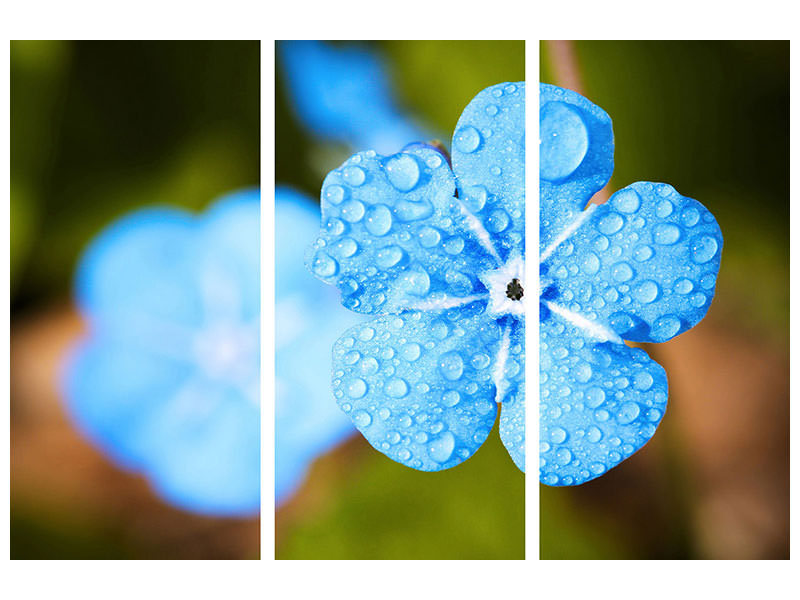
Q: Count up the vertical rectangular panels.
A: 3